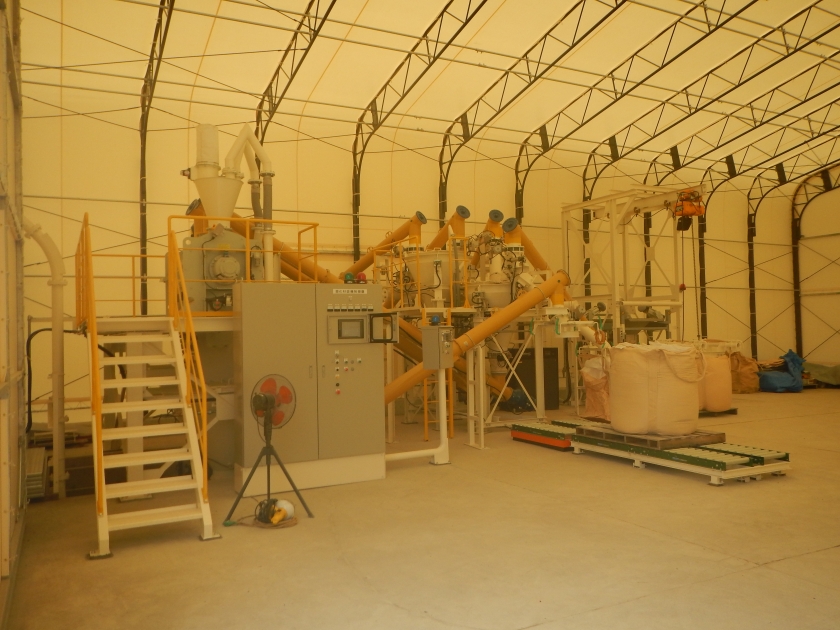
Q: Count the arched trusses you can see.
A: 10